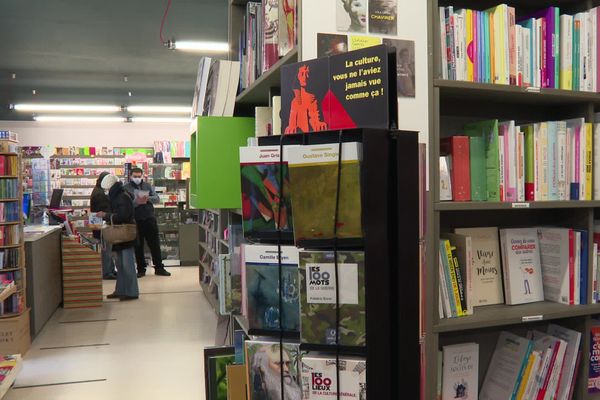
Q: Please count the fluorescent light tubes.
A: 5